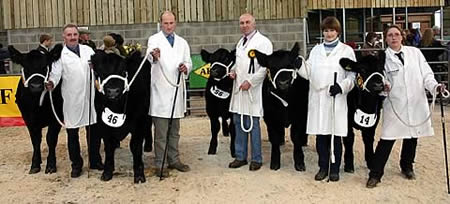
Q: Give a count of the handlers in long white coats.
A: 5